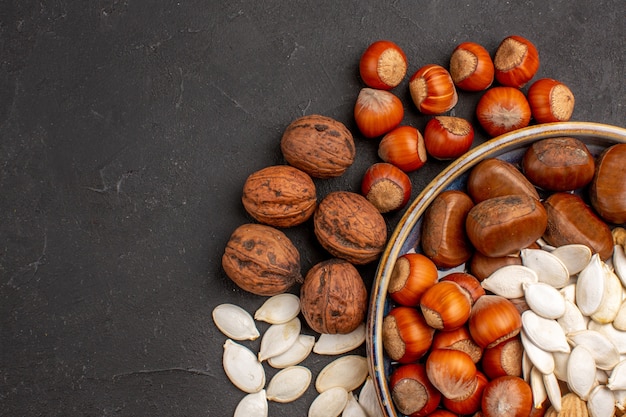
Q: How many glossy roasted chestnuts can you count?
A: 7